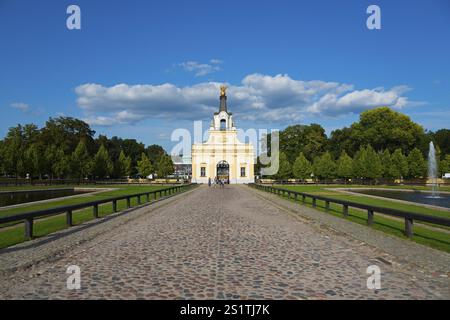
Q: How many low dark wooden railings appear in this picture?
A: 2